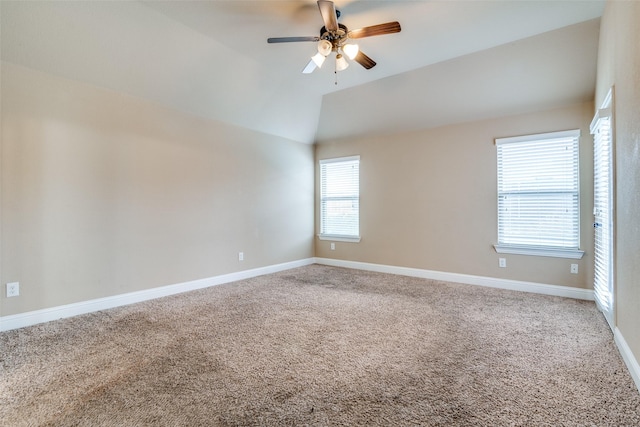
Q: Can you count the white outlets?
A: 5